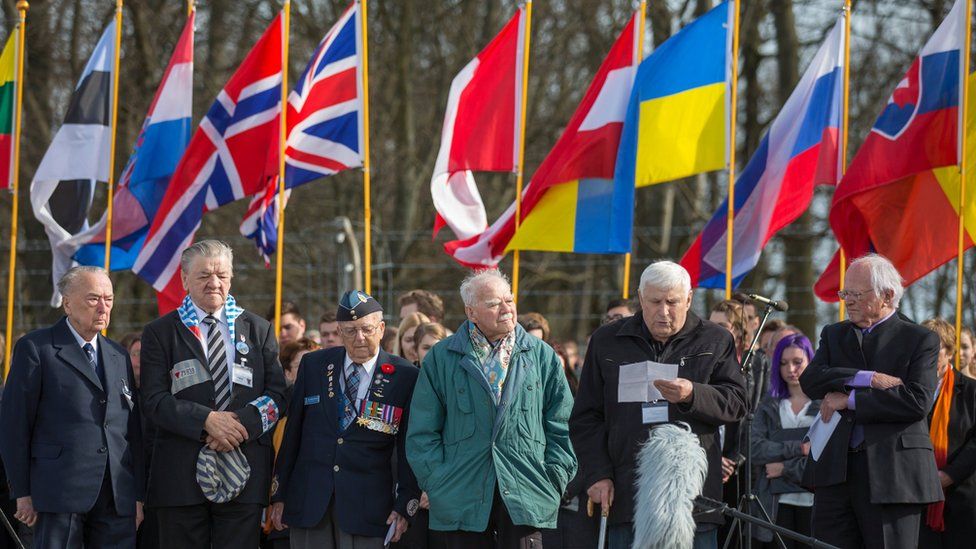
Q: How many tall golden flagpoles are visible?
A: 10